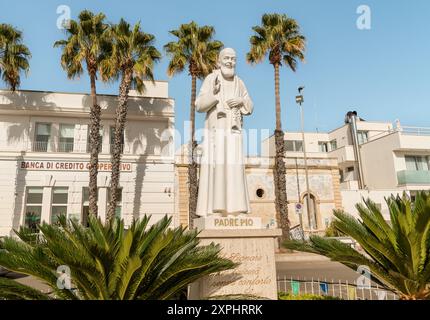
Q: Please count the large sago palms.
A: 2